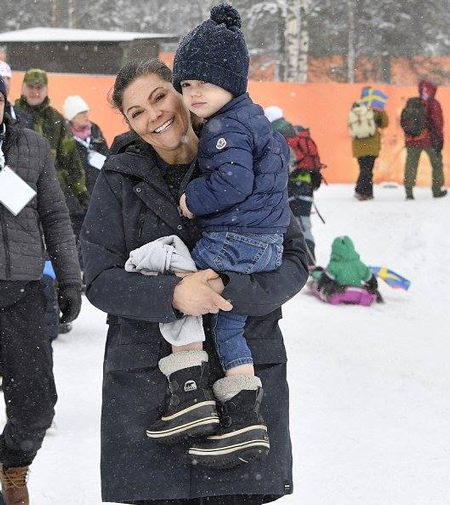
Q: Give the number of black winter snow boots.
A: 2